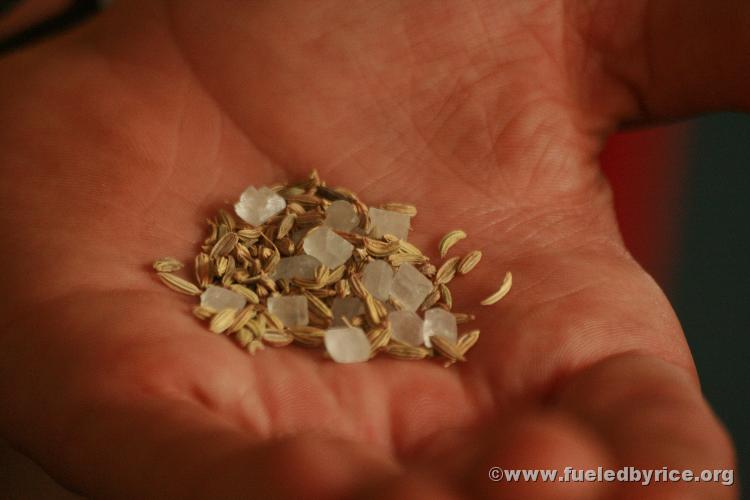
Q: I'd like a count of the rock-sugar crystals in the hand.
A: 13